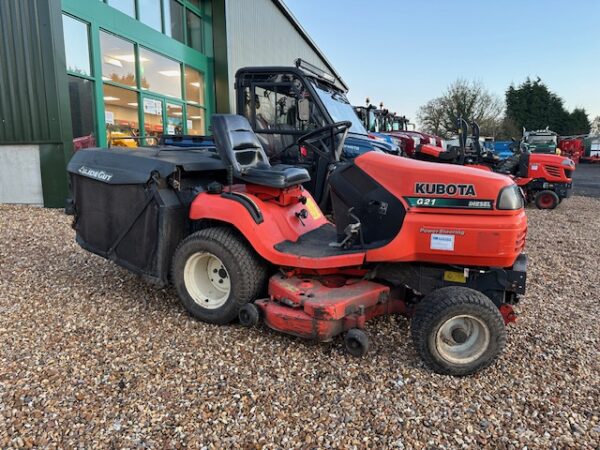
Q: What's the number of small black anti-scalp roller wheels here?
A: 2